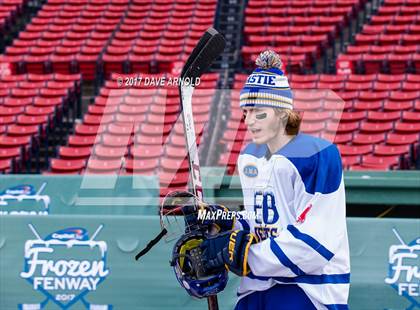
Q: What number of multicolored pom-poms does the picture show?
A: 1